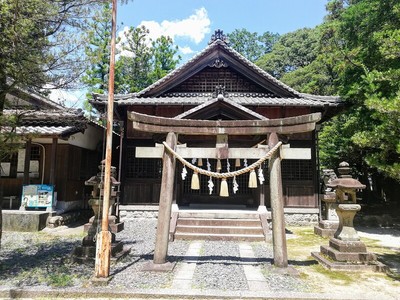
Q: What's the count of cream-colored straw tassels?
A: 3